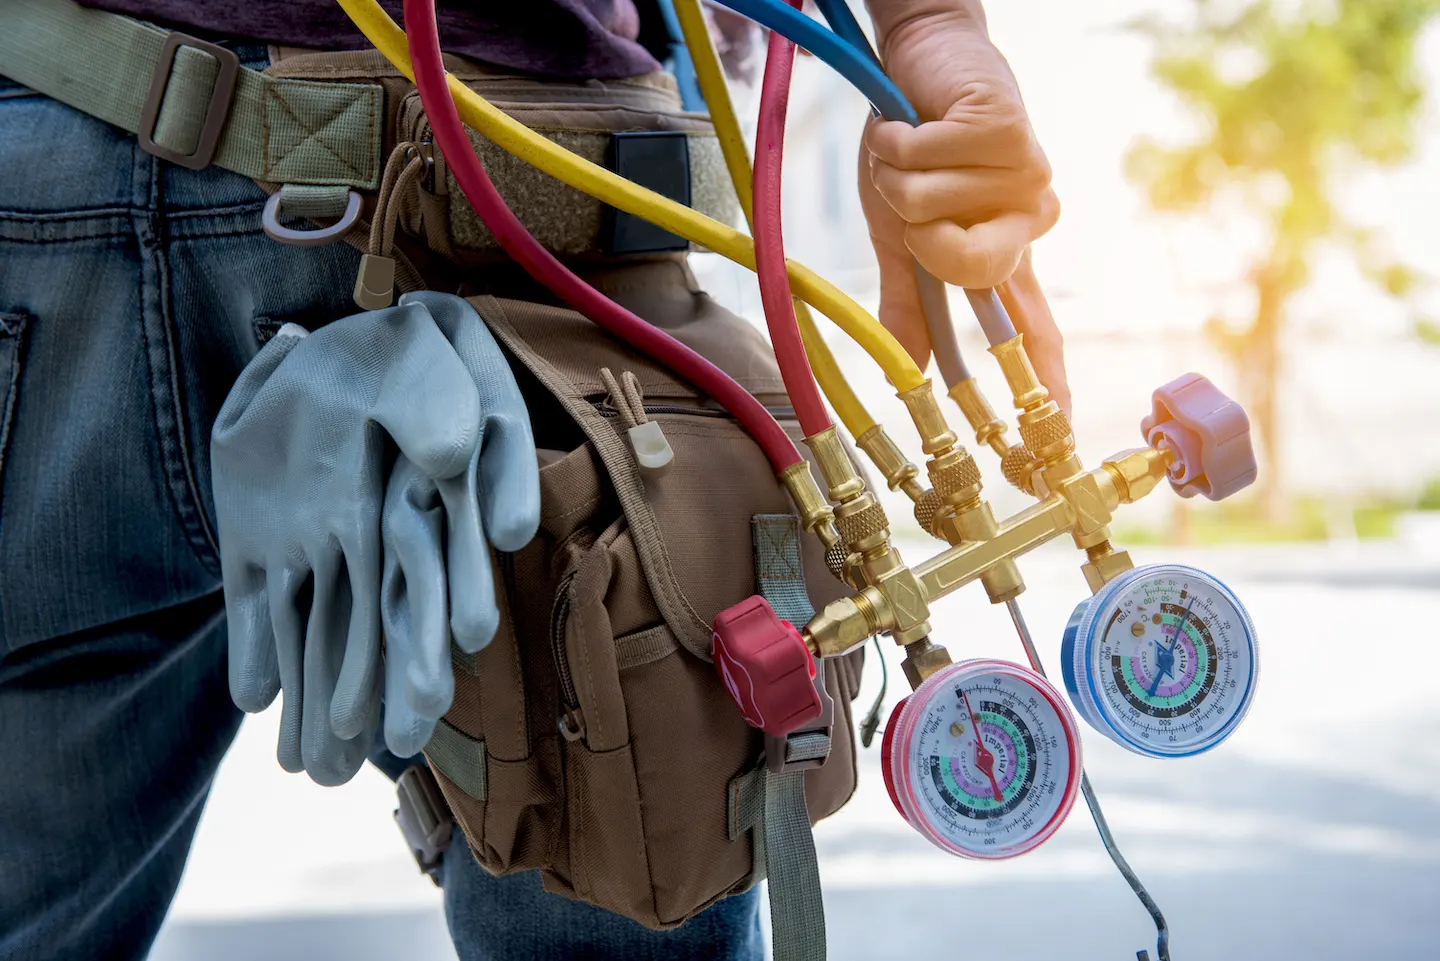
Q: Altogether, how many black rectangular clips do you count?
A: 1